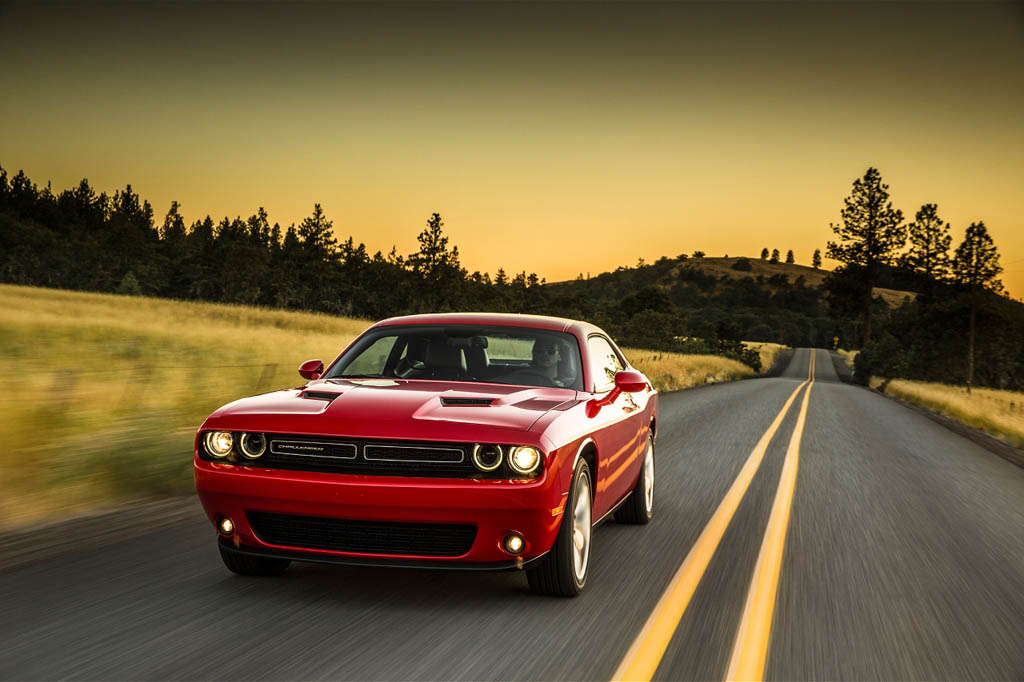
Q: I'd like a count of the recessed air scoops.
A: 2